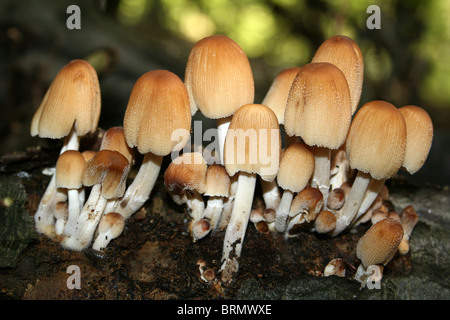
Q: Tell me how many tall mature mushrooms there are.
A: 9